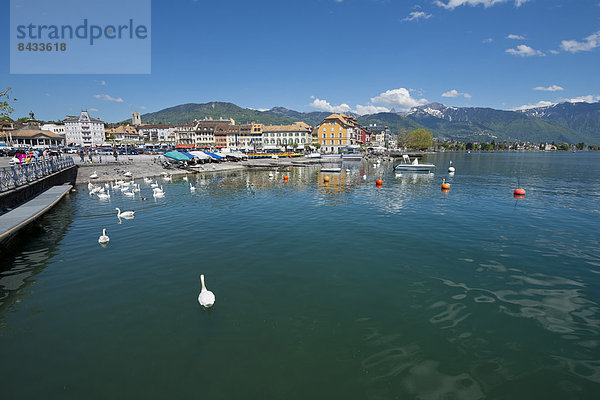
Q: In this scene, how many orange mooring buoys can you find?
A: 5